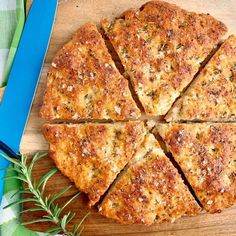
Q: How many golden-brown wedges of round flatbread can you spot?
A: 6